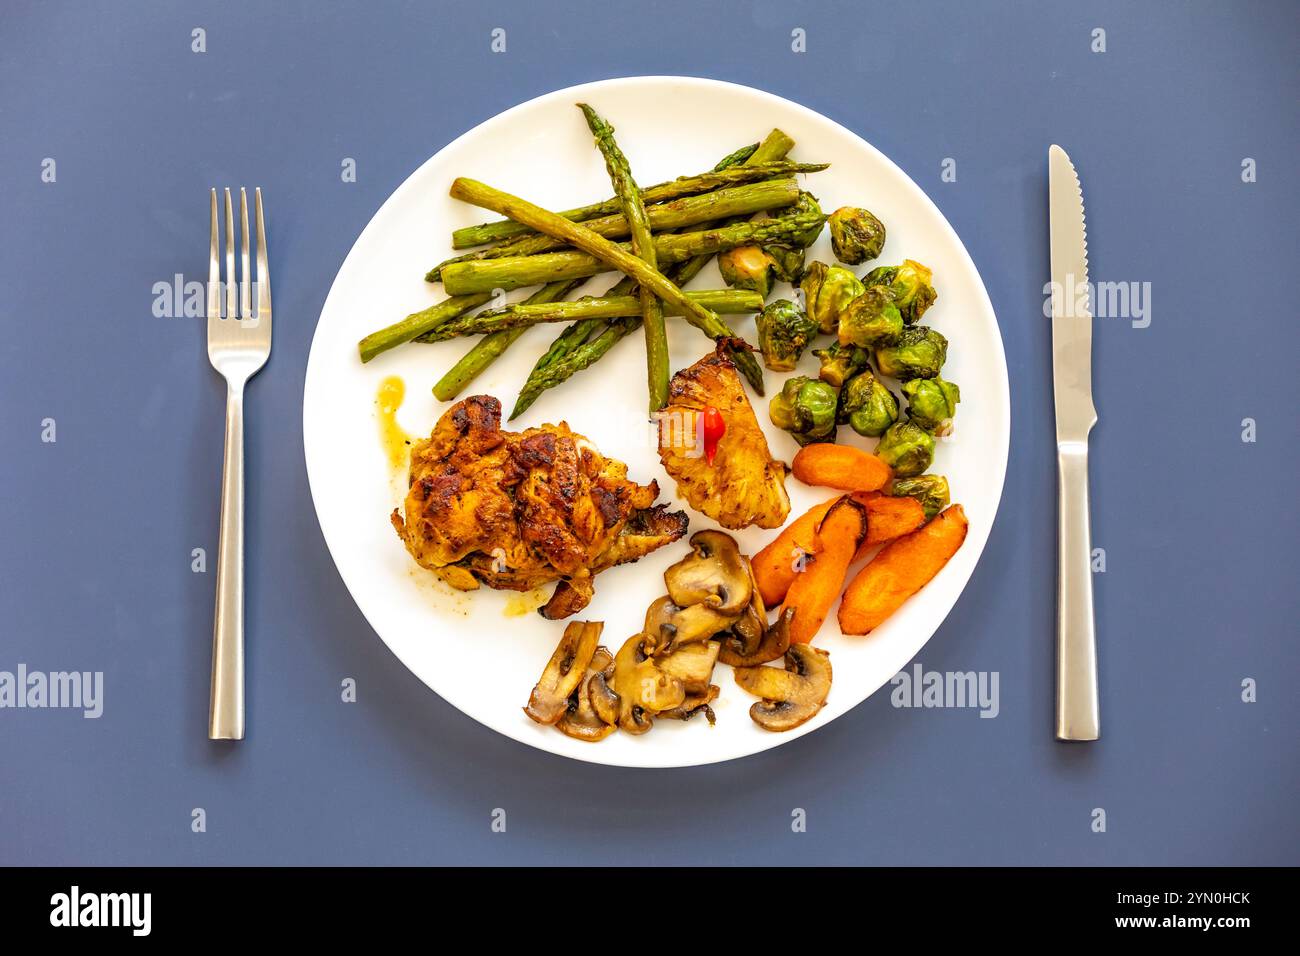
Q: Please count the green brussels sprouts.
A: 15